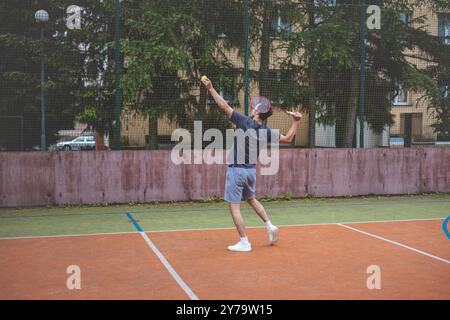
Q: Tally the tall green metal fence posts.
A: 3